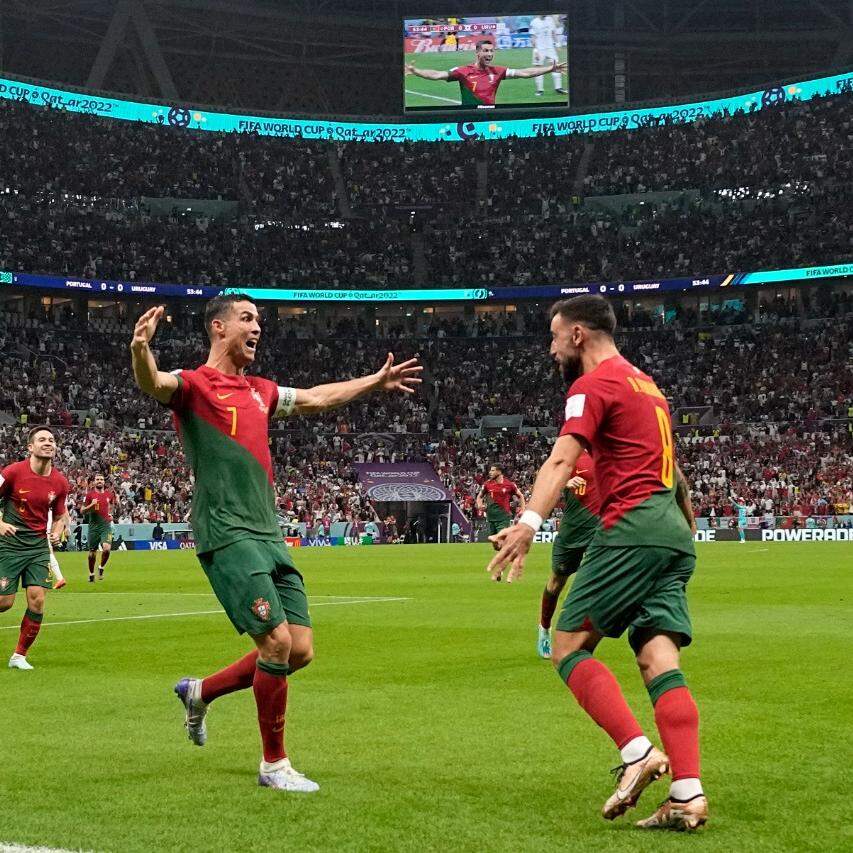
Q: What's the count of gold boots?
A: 2